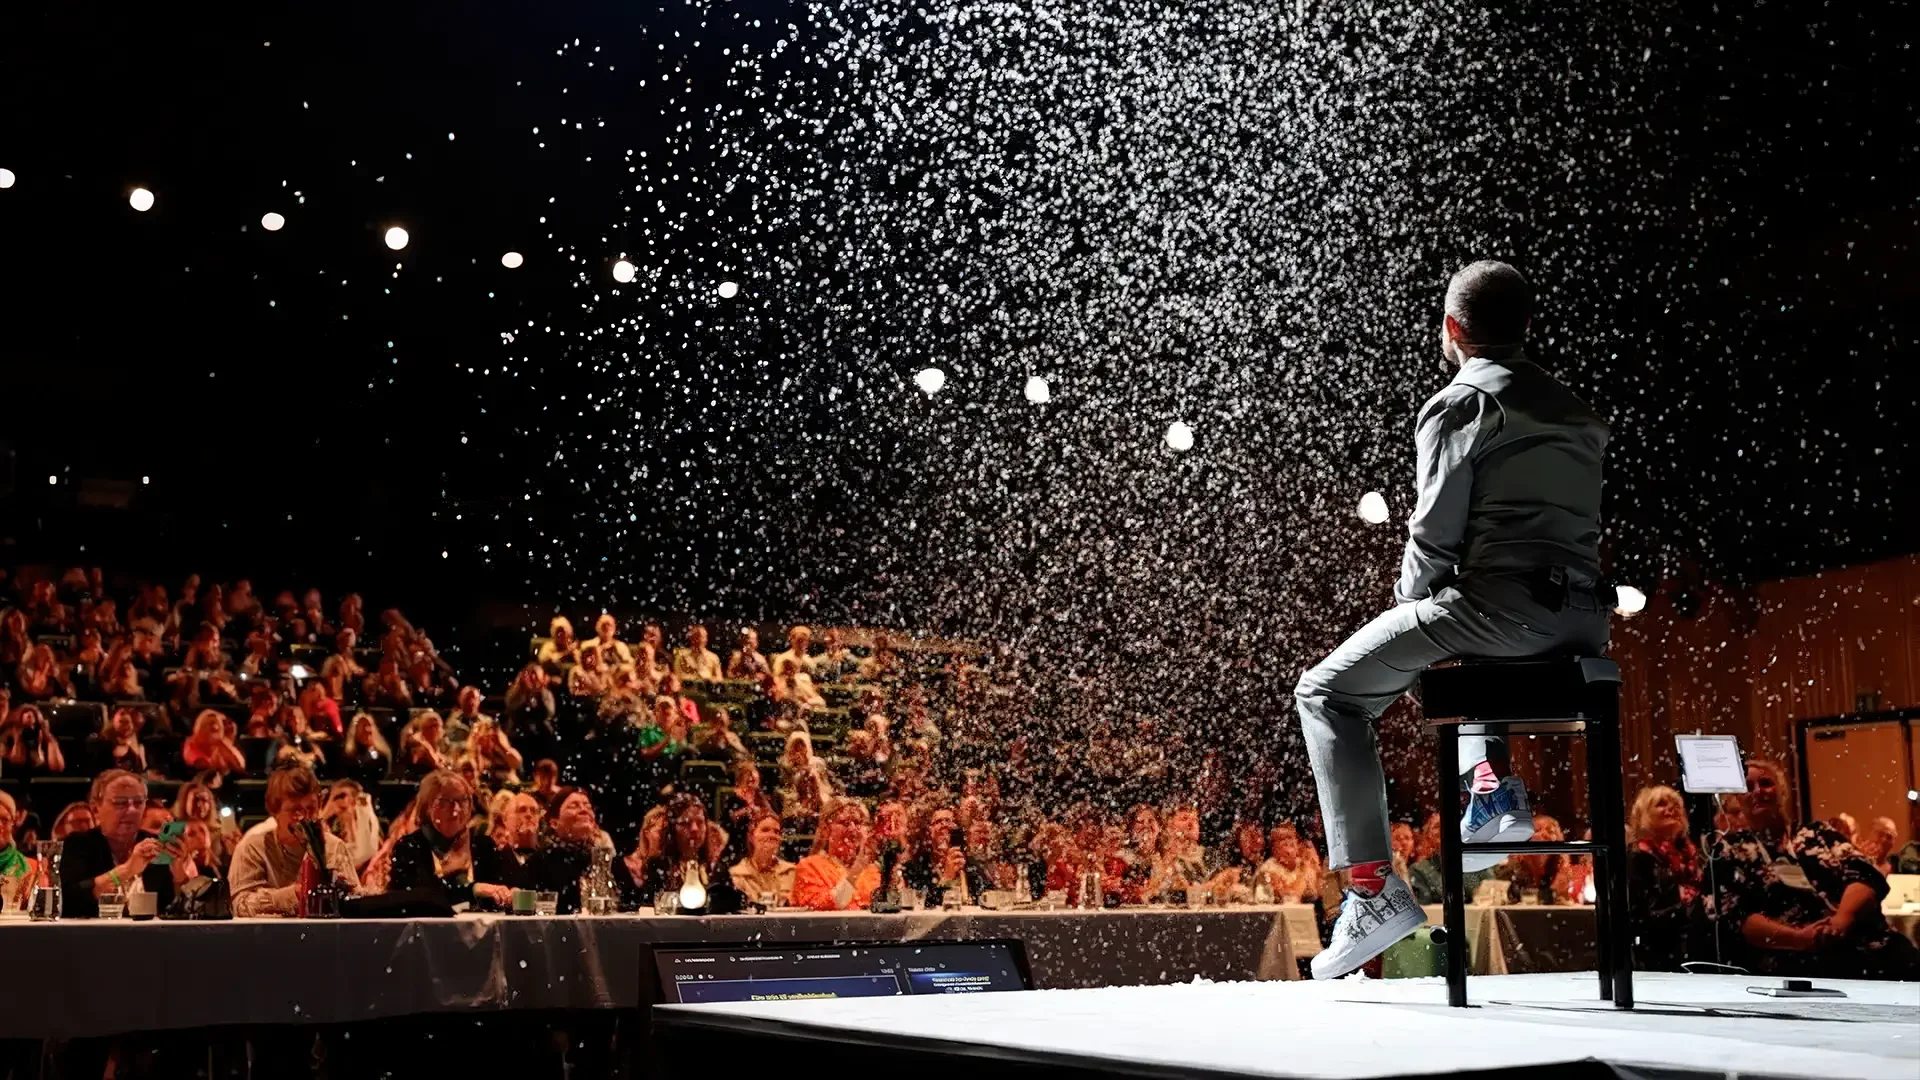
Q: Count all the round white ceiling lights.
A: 12